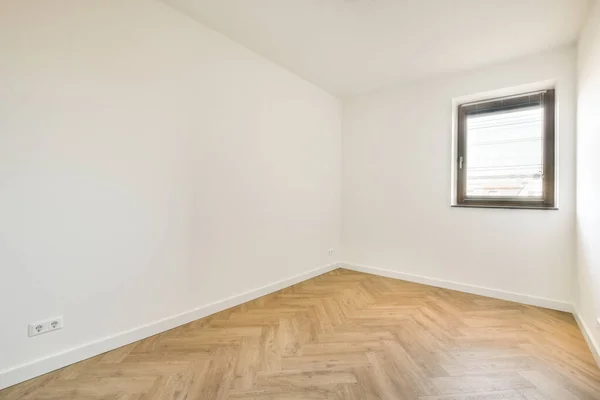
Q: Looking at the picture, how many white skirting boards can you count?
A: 3